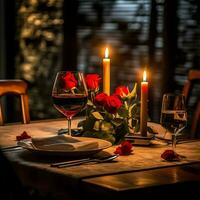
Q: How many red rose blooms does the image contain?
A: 8